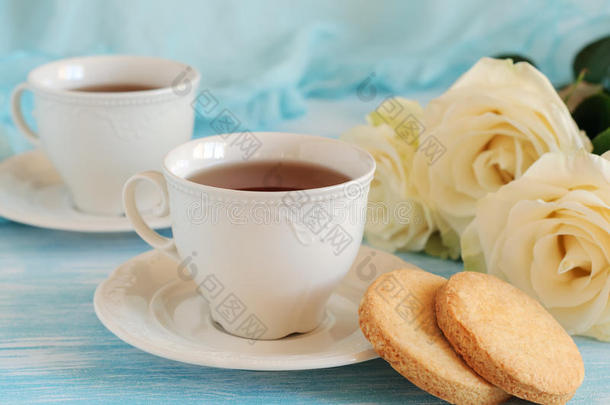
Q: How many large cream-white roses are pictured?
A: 3